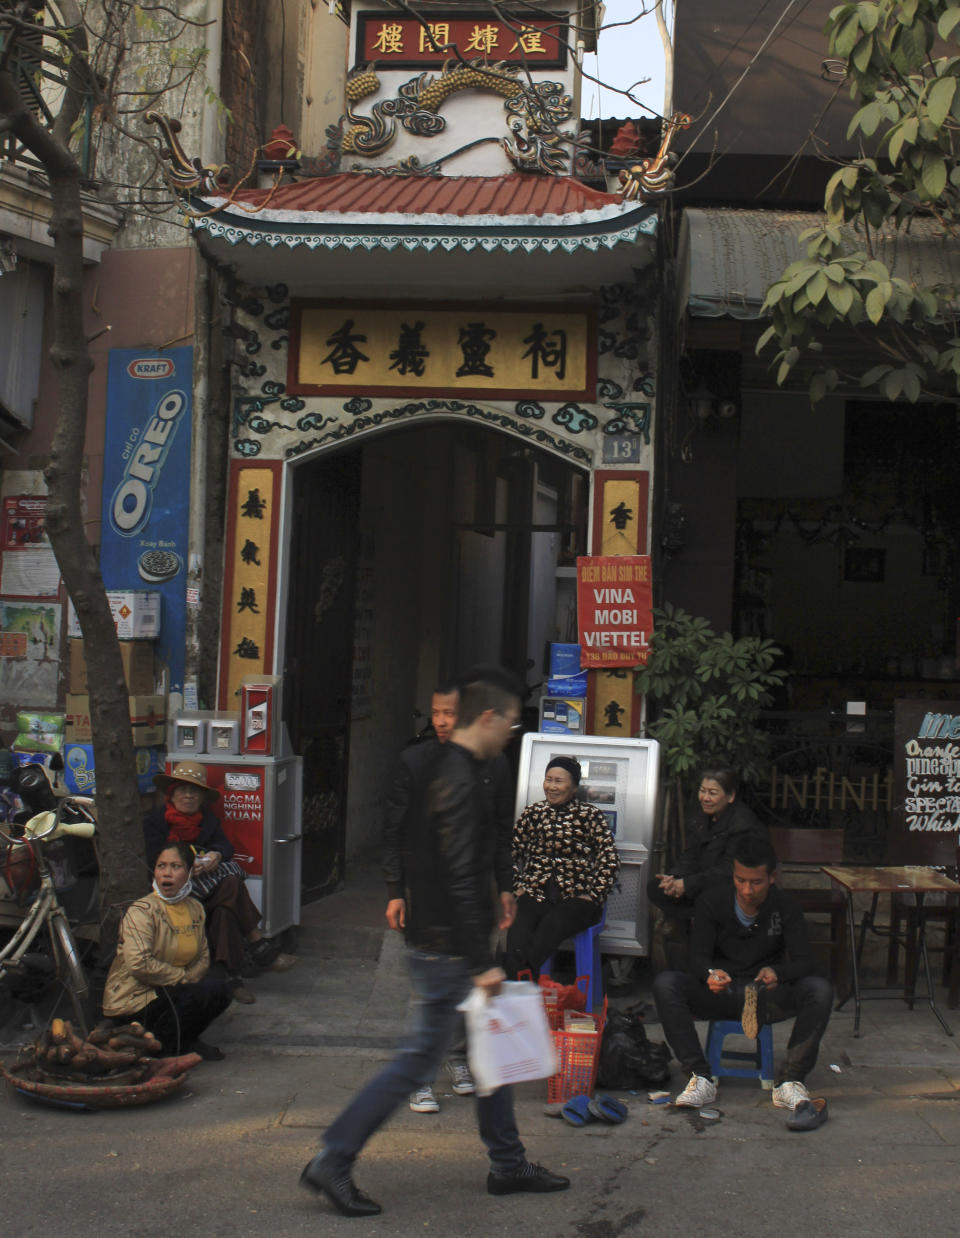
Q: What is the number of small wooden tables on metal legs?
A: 1